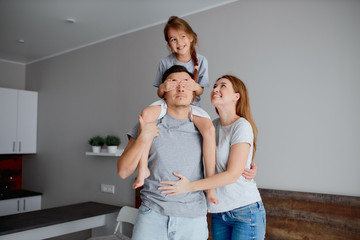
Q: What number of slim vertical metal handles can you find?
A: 4